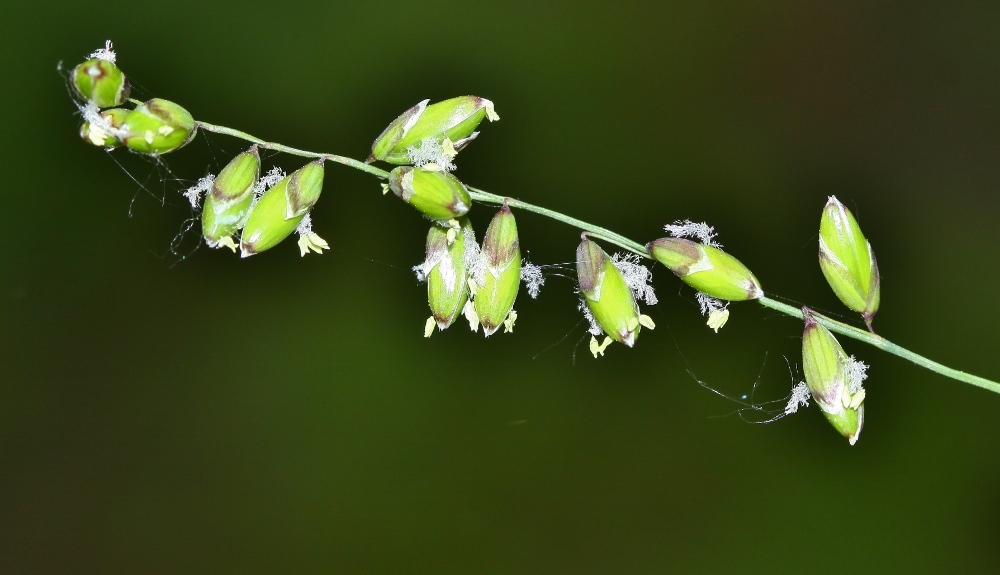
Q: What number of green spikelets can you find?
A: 13